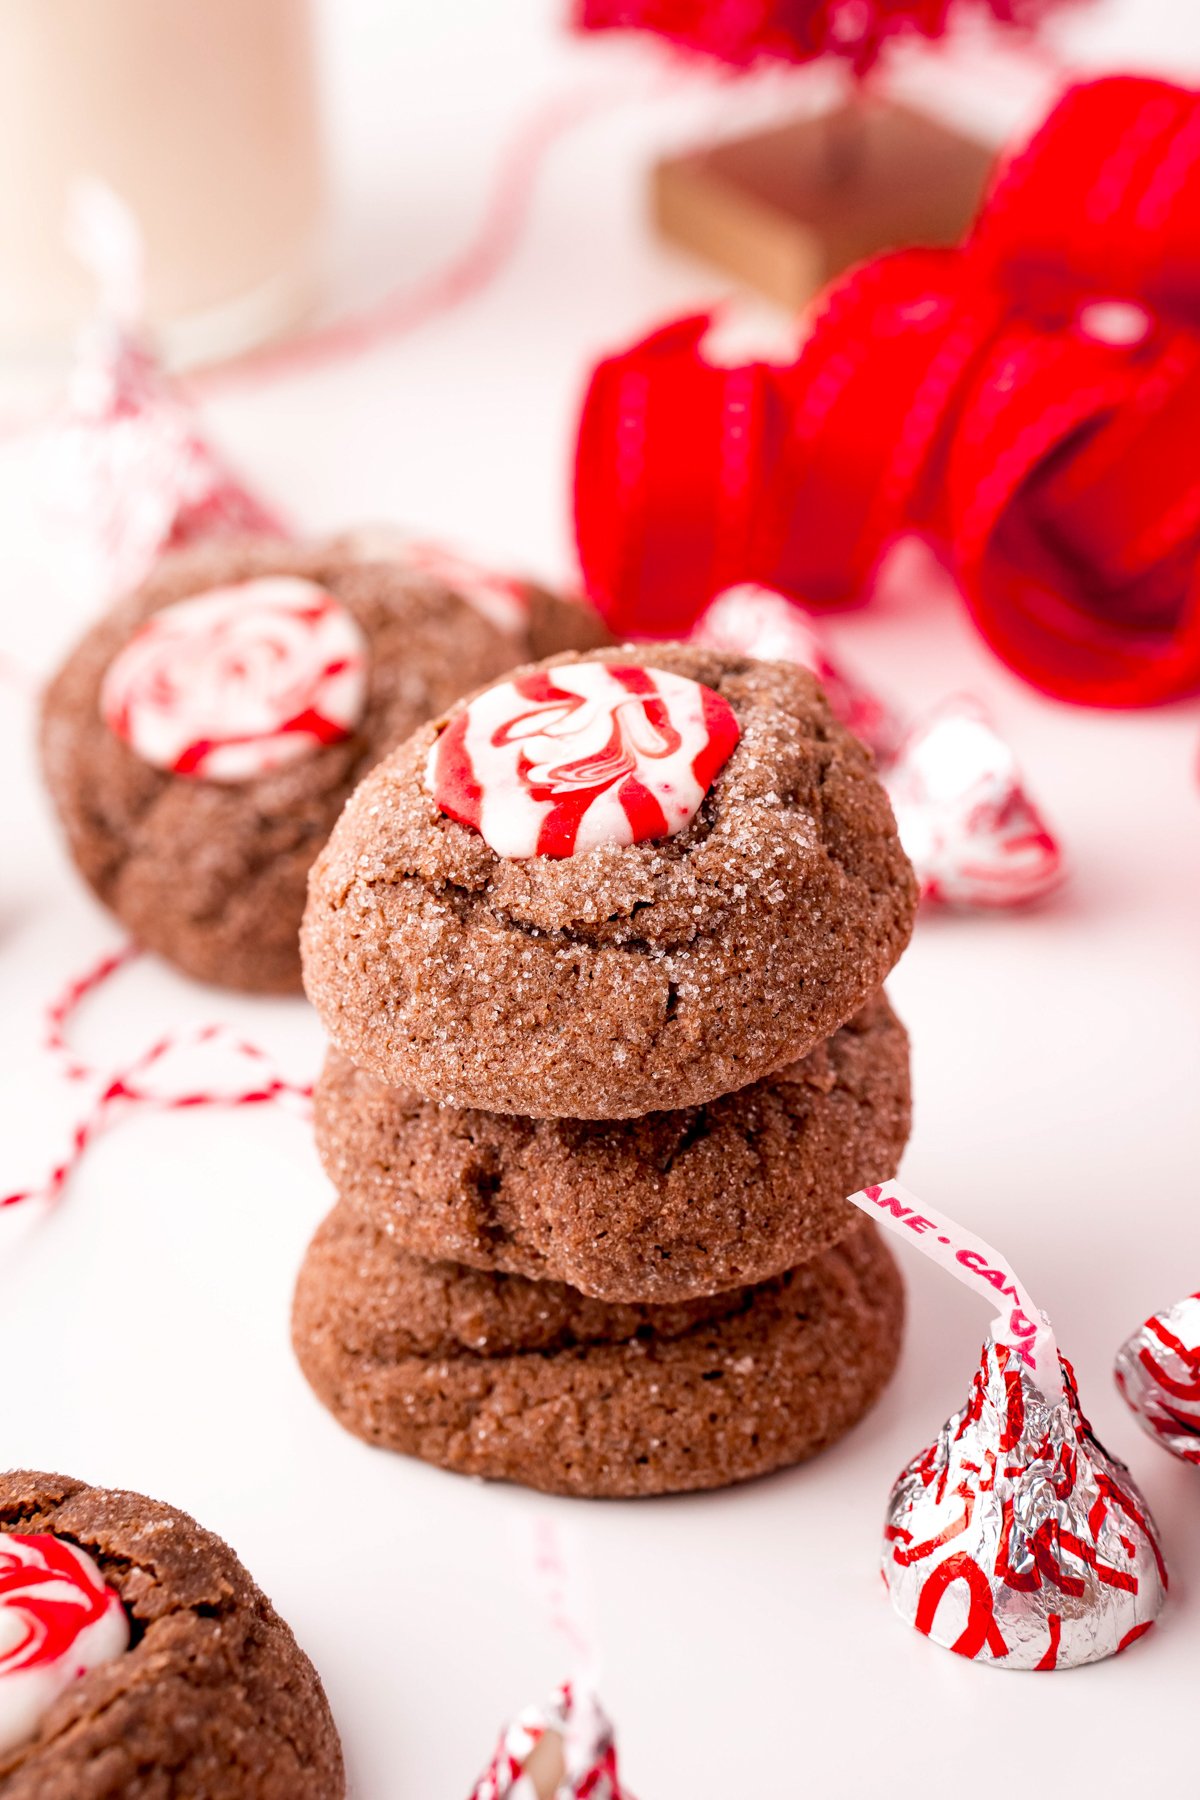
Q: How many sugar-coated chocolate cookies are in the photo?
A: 6